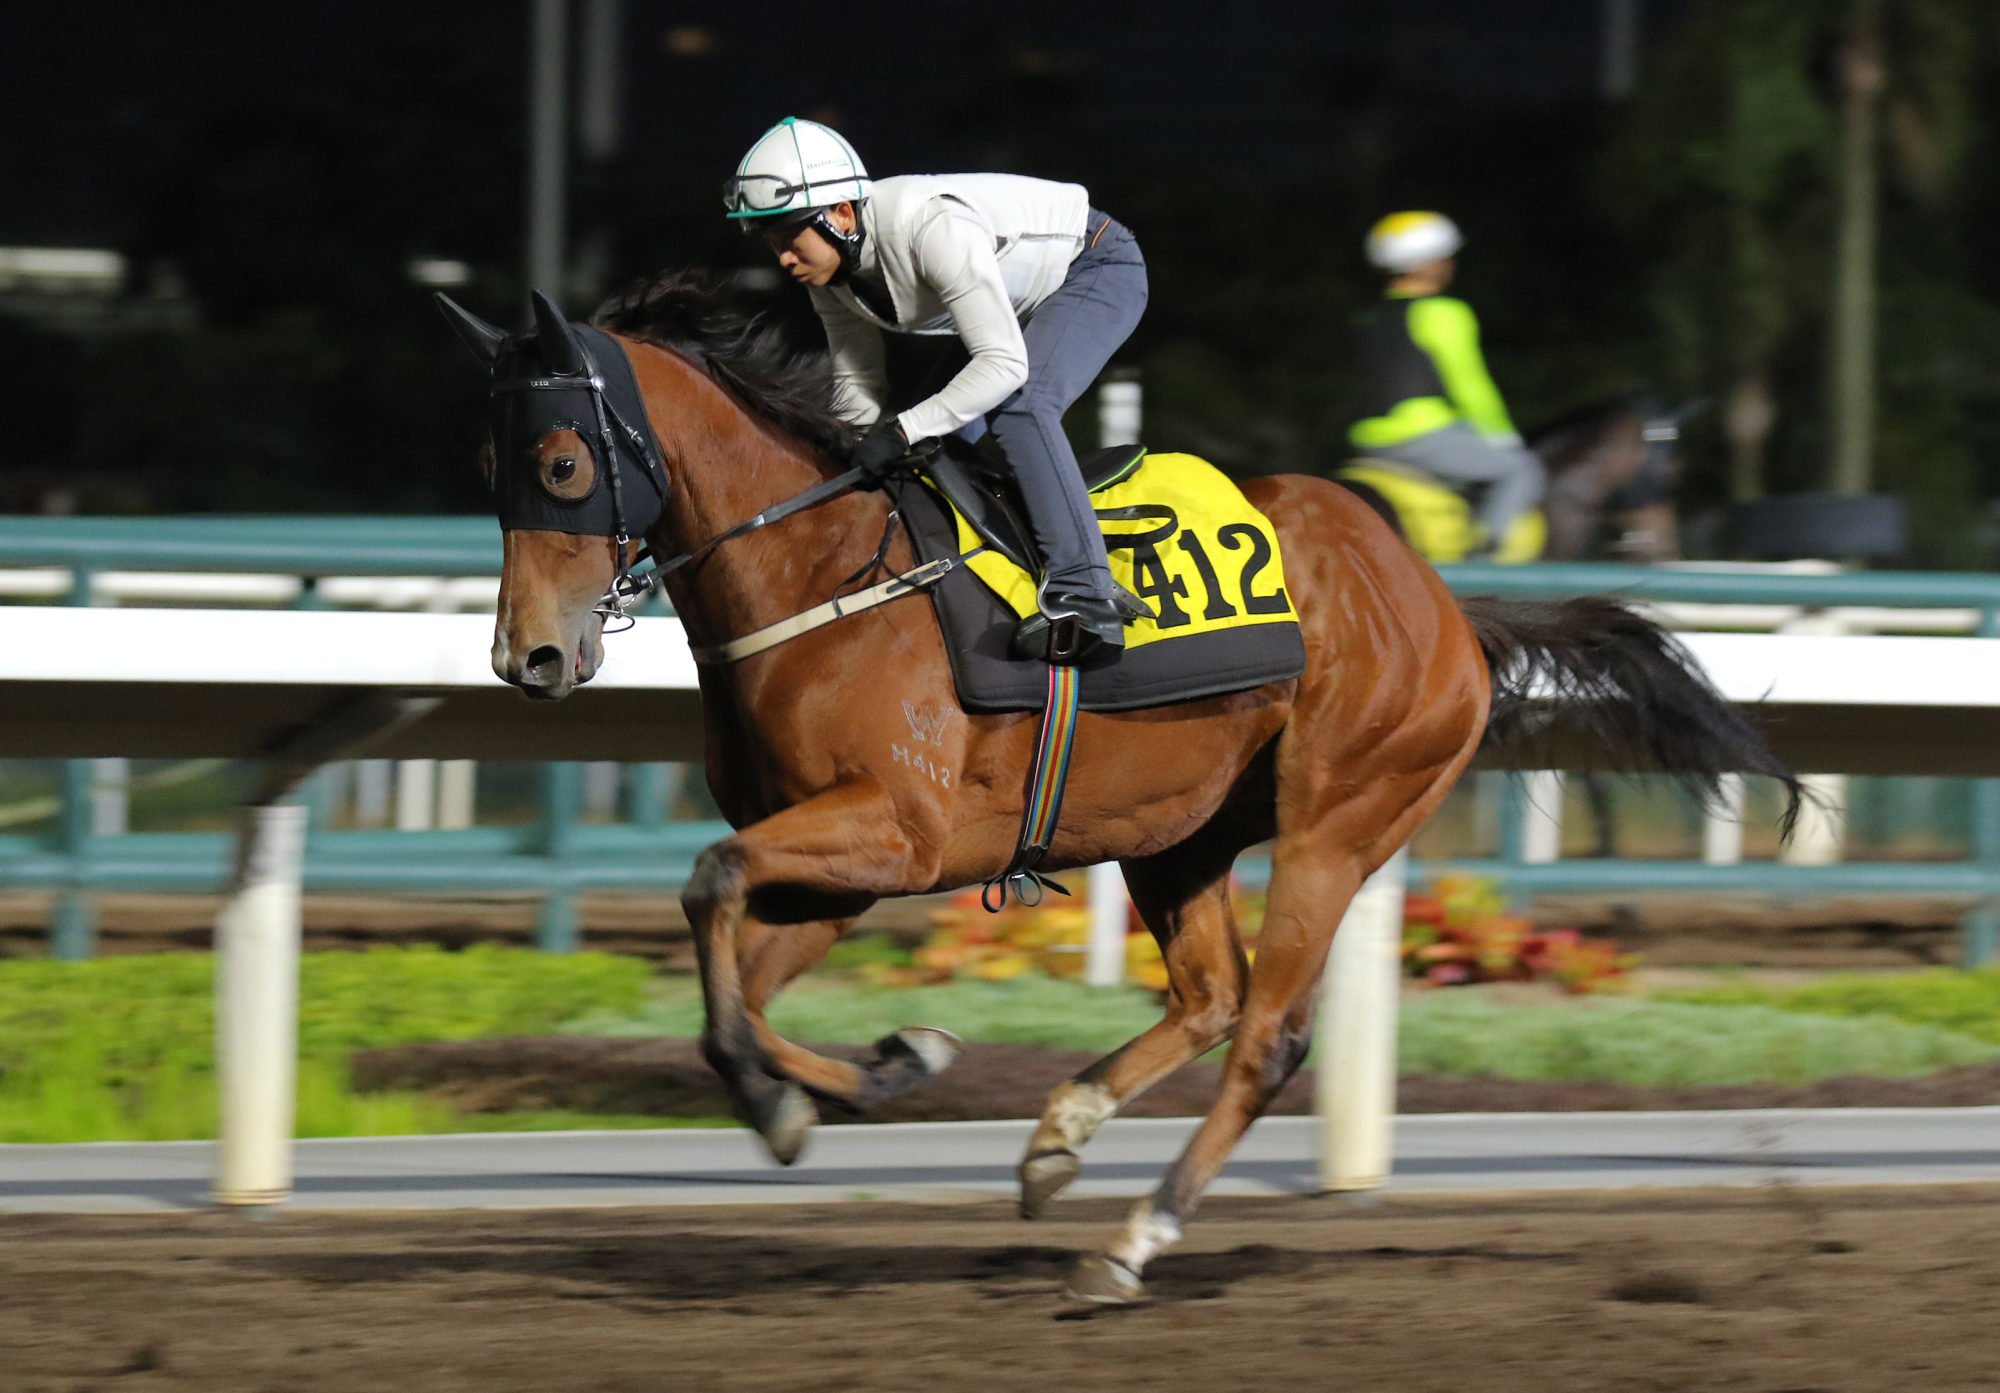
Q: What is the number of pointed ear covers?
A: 2